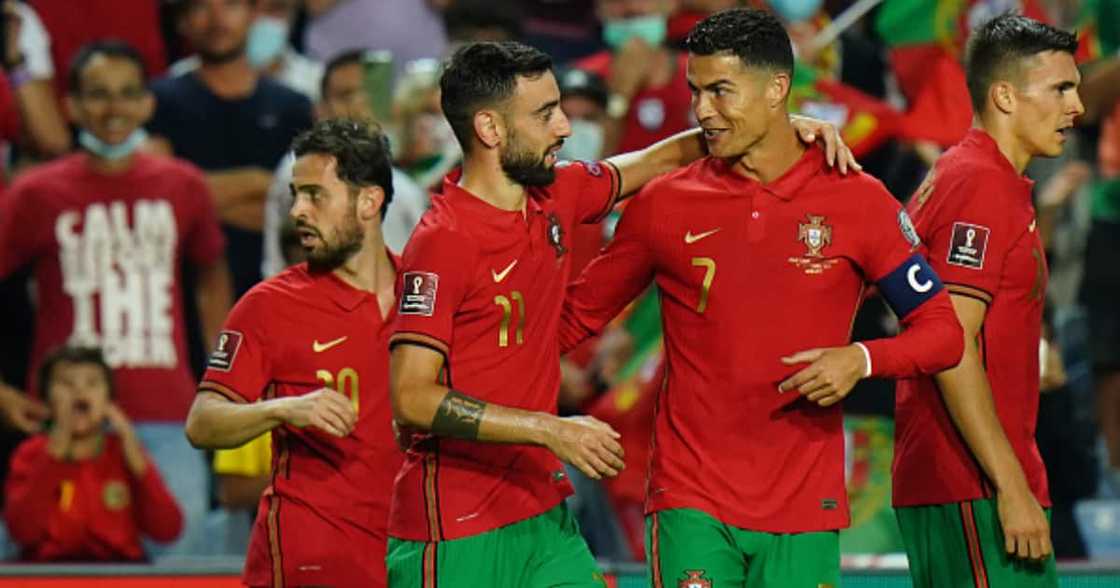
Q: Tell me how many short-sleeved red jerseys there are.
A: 3